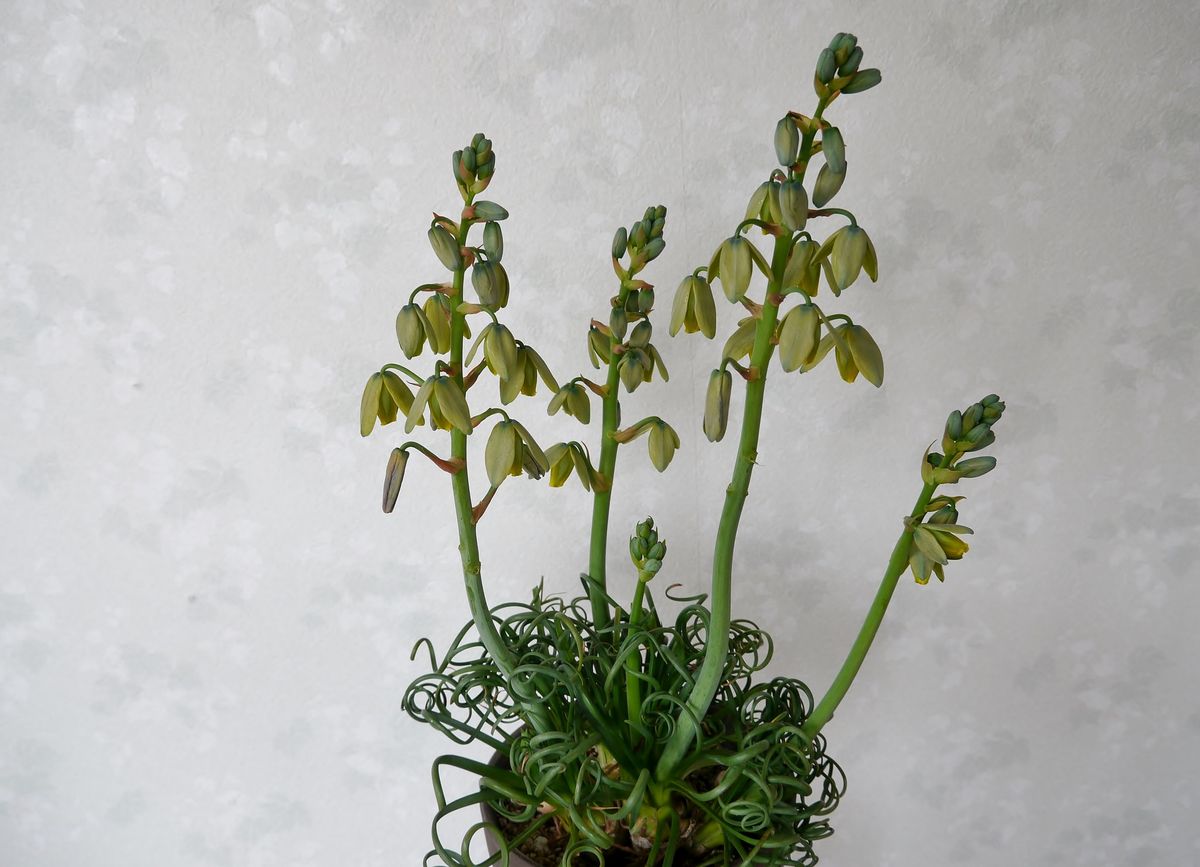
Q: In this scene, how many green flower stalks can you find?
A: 5